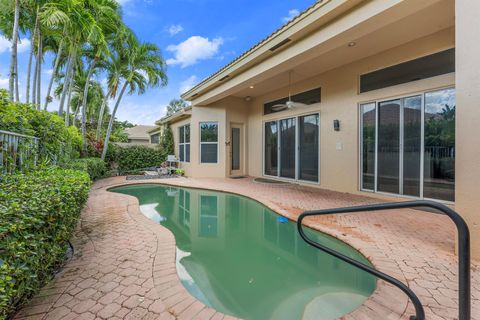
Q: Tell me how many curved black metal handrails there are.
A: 1